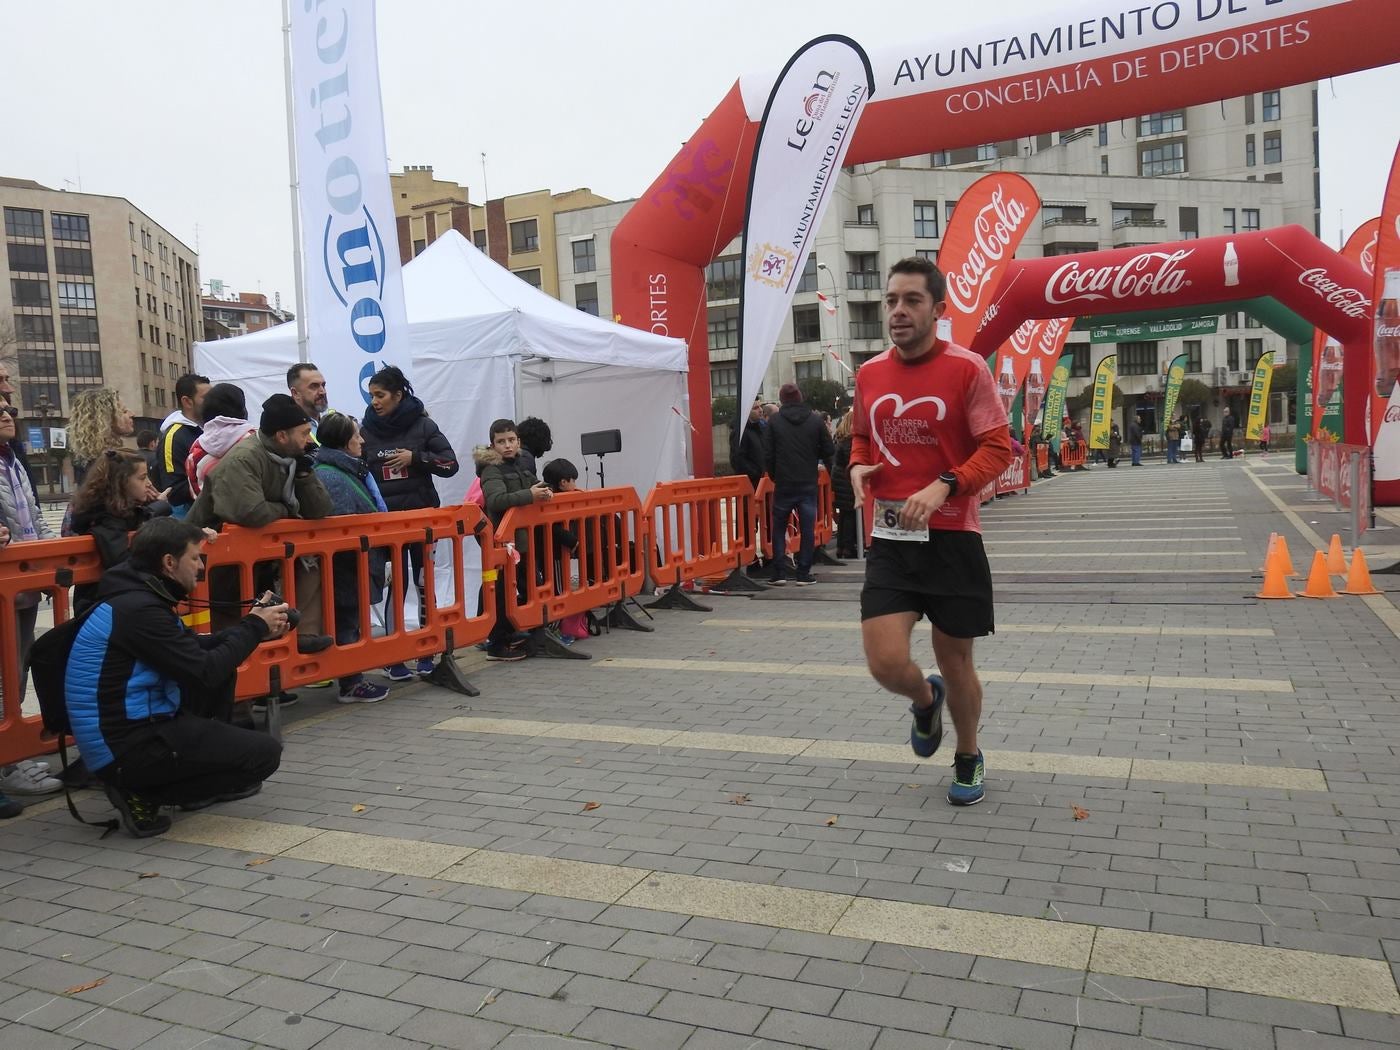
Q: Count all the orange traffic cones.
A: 6